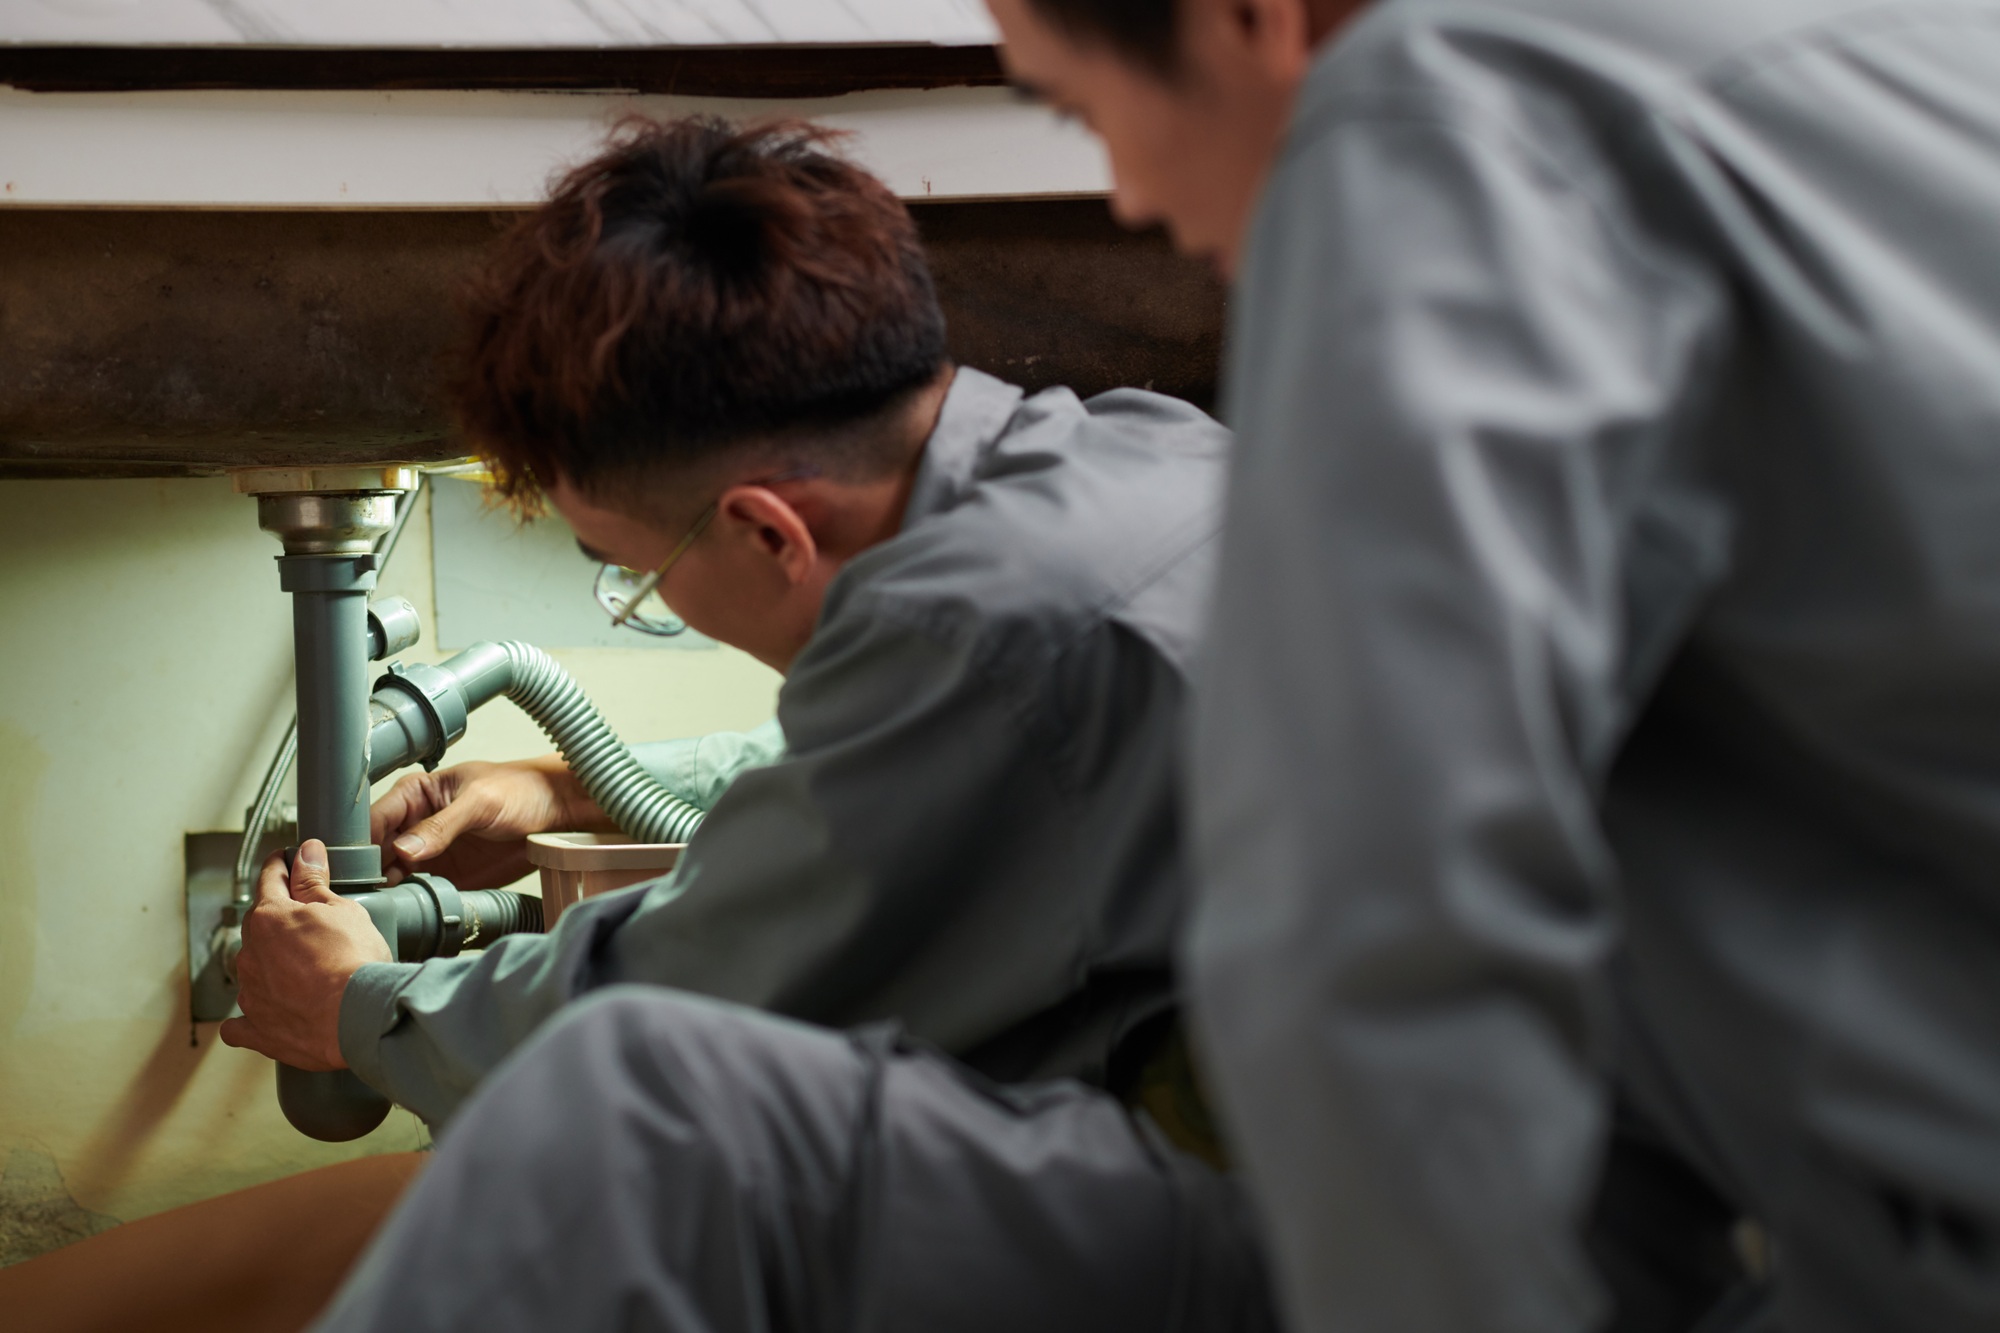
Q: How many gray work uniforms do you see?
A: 2